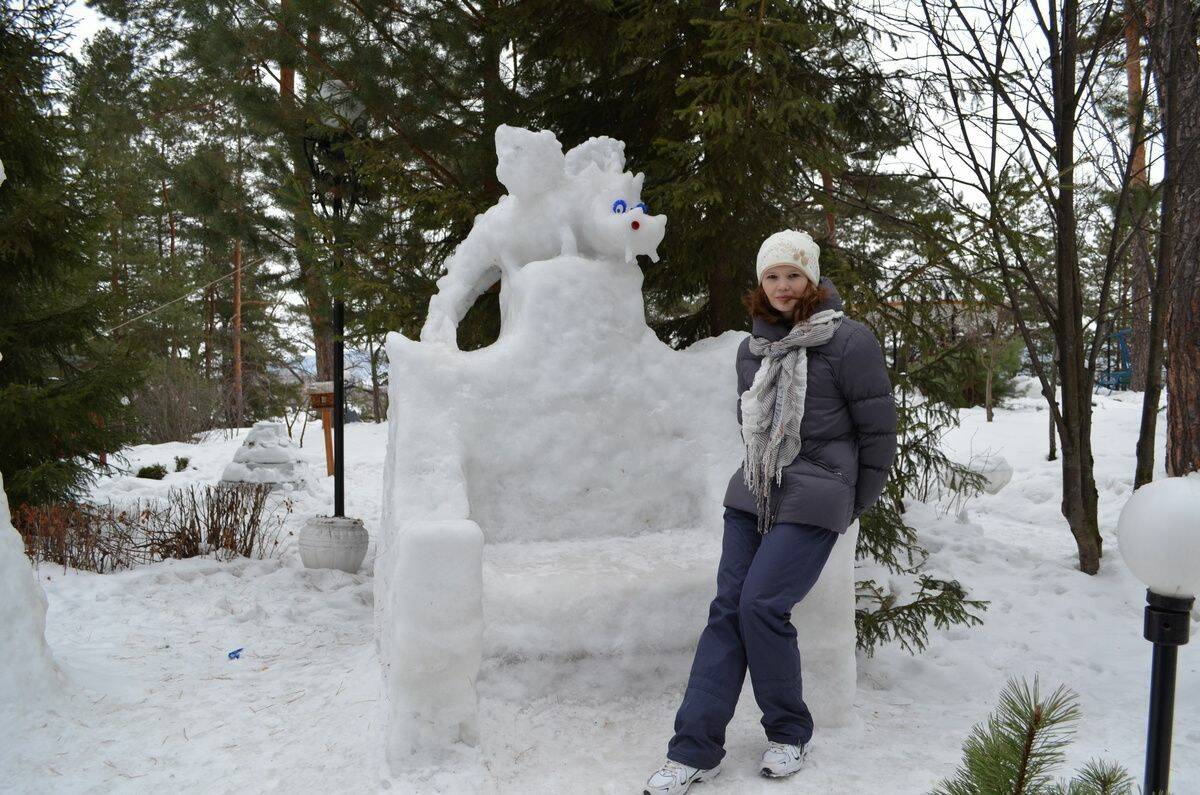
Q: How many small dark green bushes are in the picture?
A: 2